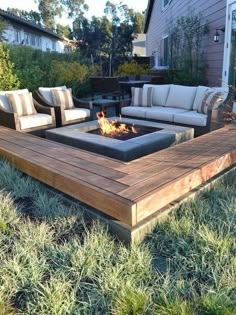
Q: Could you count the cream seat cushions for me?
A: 5